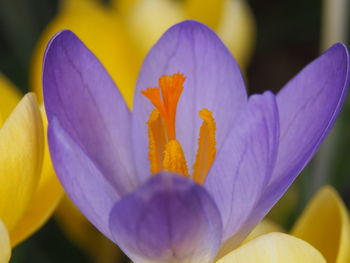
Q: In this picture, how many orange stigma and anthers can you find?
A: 4